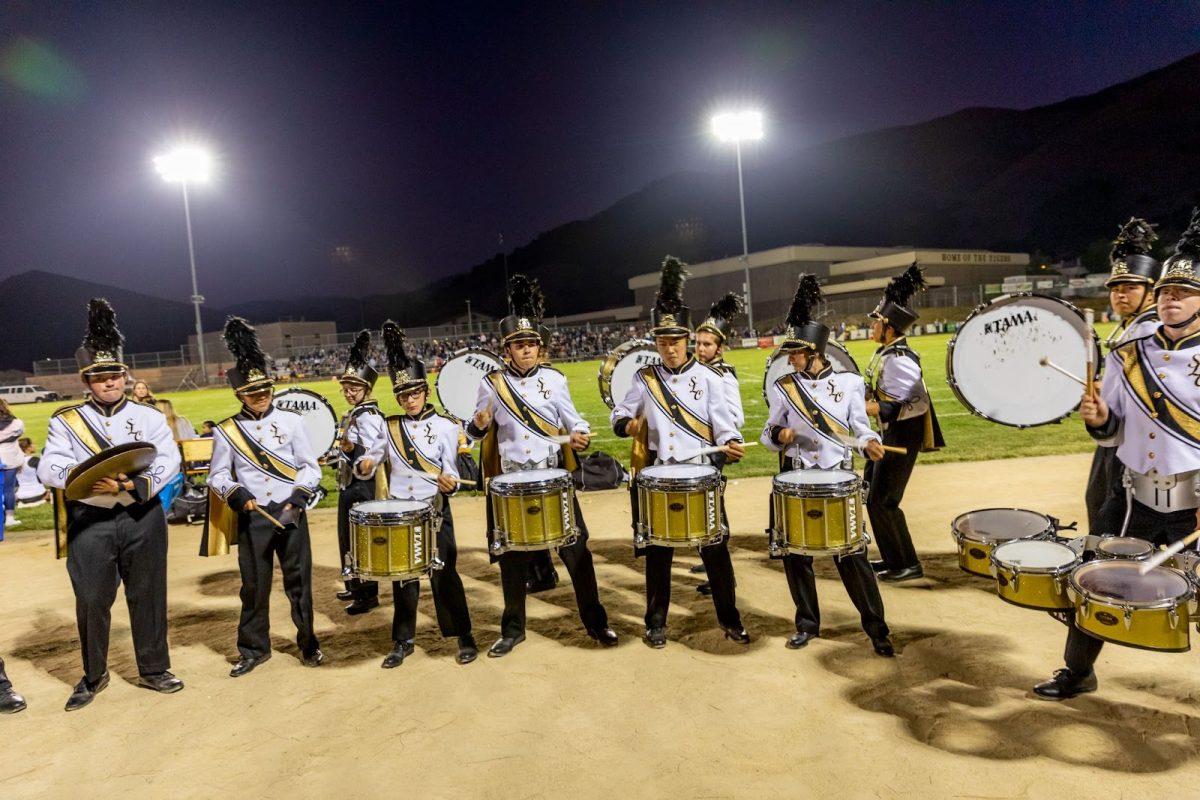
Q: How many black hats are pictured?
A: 12